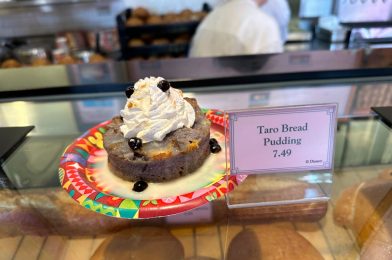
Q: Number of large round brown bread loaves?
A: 2